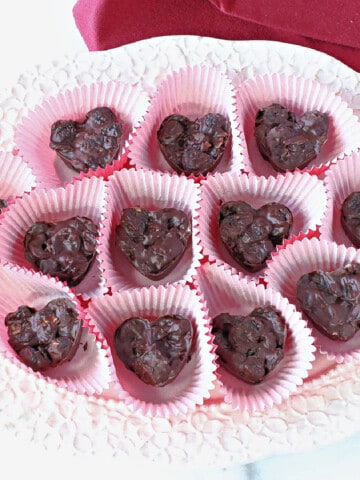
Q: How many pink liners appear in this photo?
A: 12